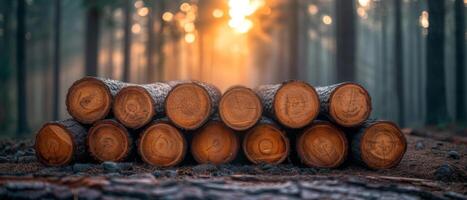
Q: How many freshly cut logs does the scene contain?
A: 13